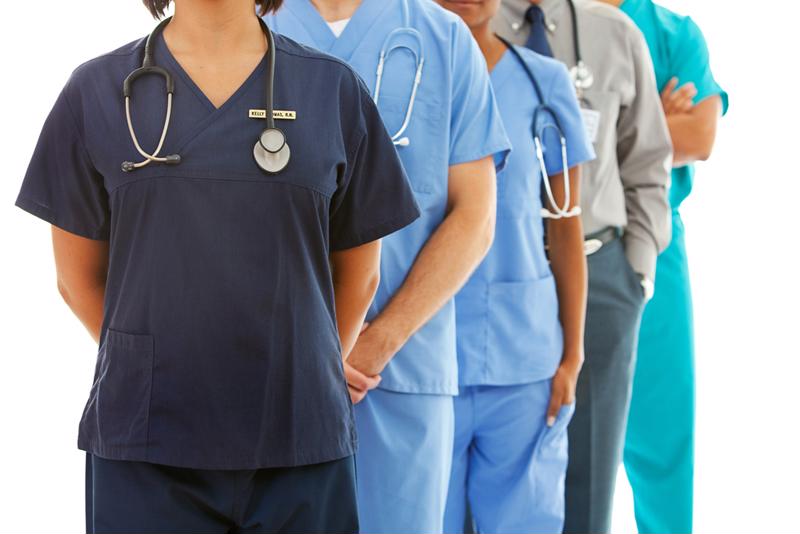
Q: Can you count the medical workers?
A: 5